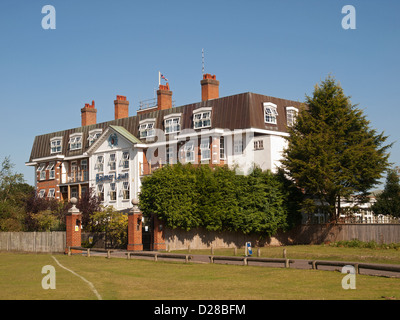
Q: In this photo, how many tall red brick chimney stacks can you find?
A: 4